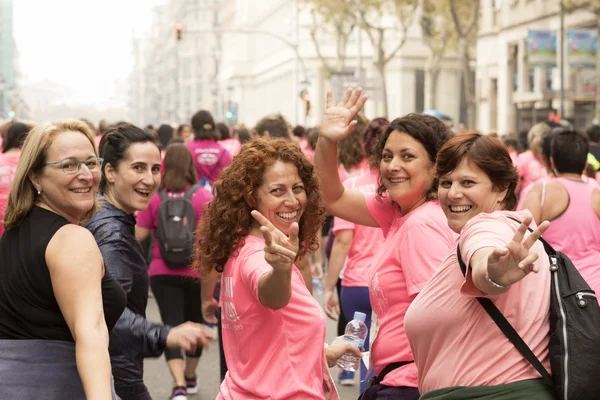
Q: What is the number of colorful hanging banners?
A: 2